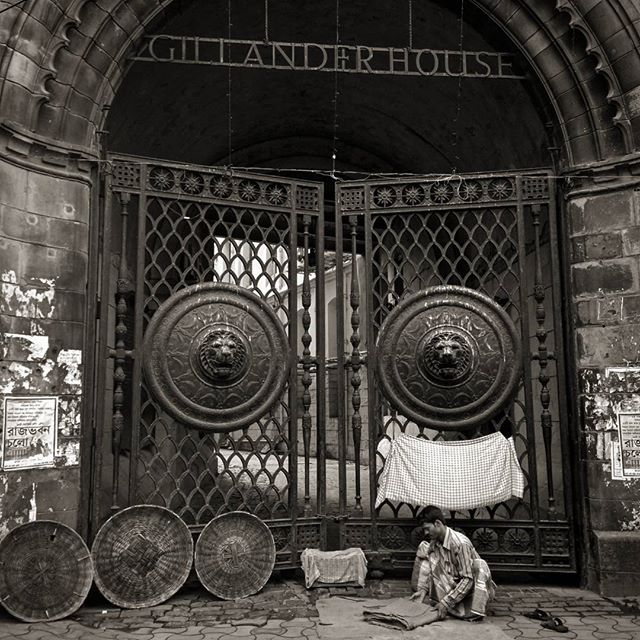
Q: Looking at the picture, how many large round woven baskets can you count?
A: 3